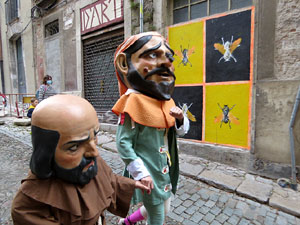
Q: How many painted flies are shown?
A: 4